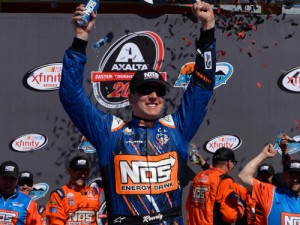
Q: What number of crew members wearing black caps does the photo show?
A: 6